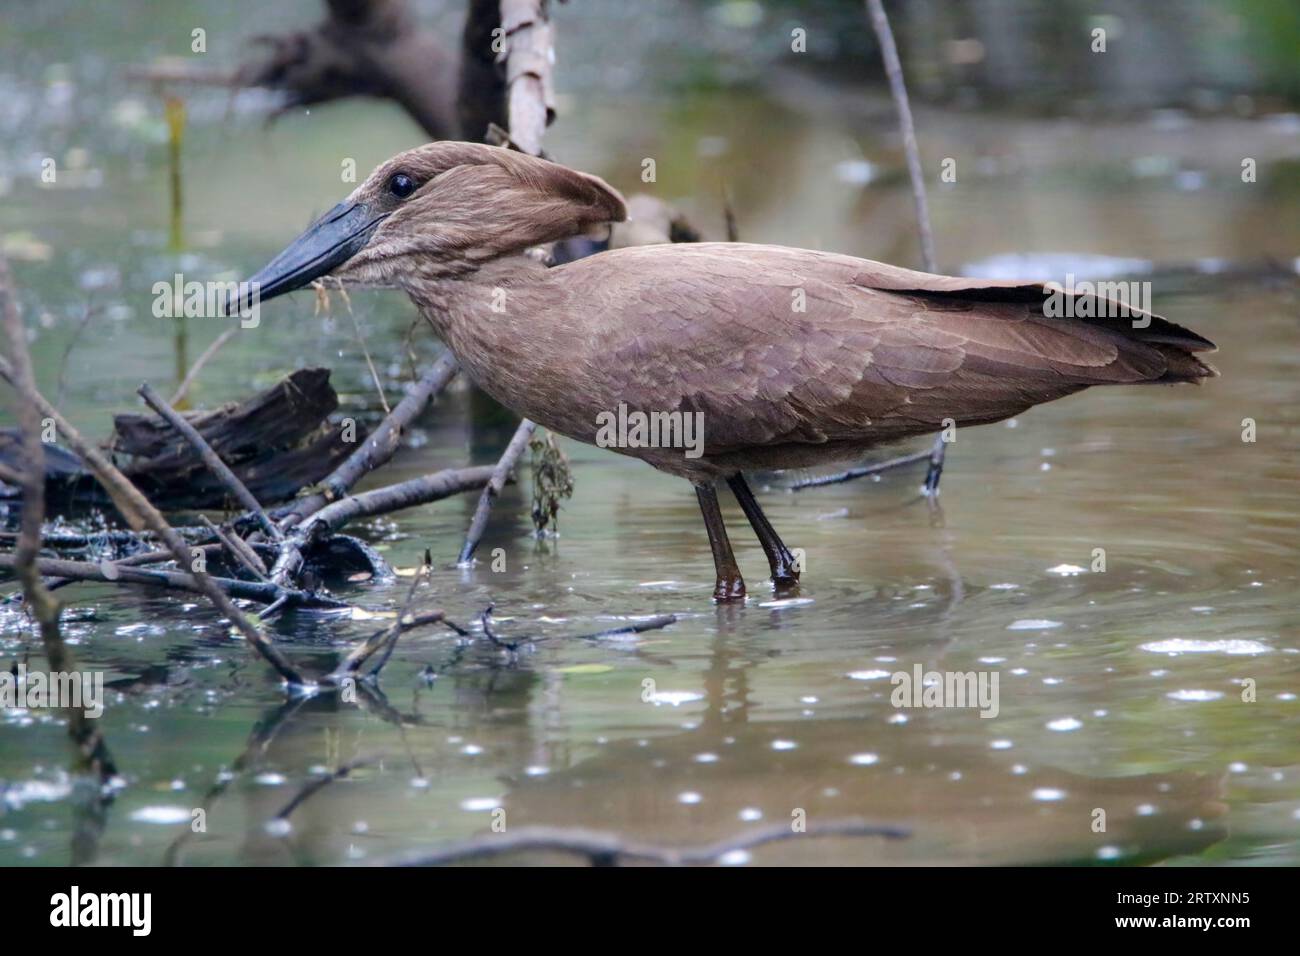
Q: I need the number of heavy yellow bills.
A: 0